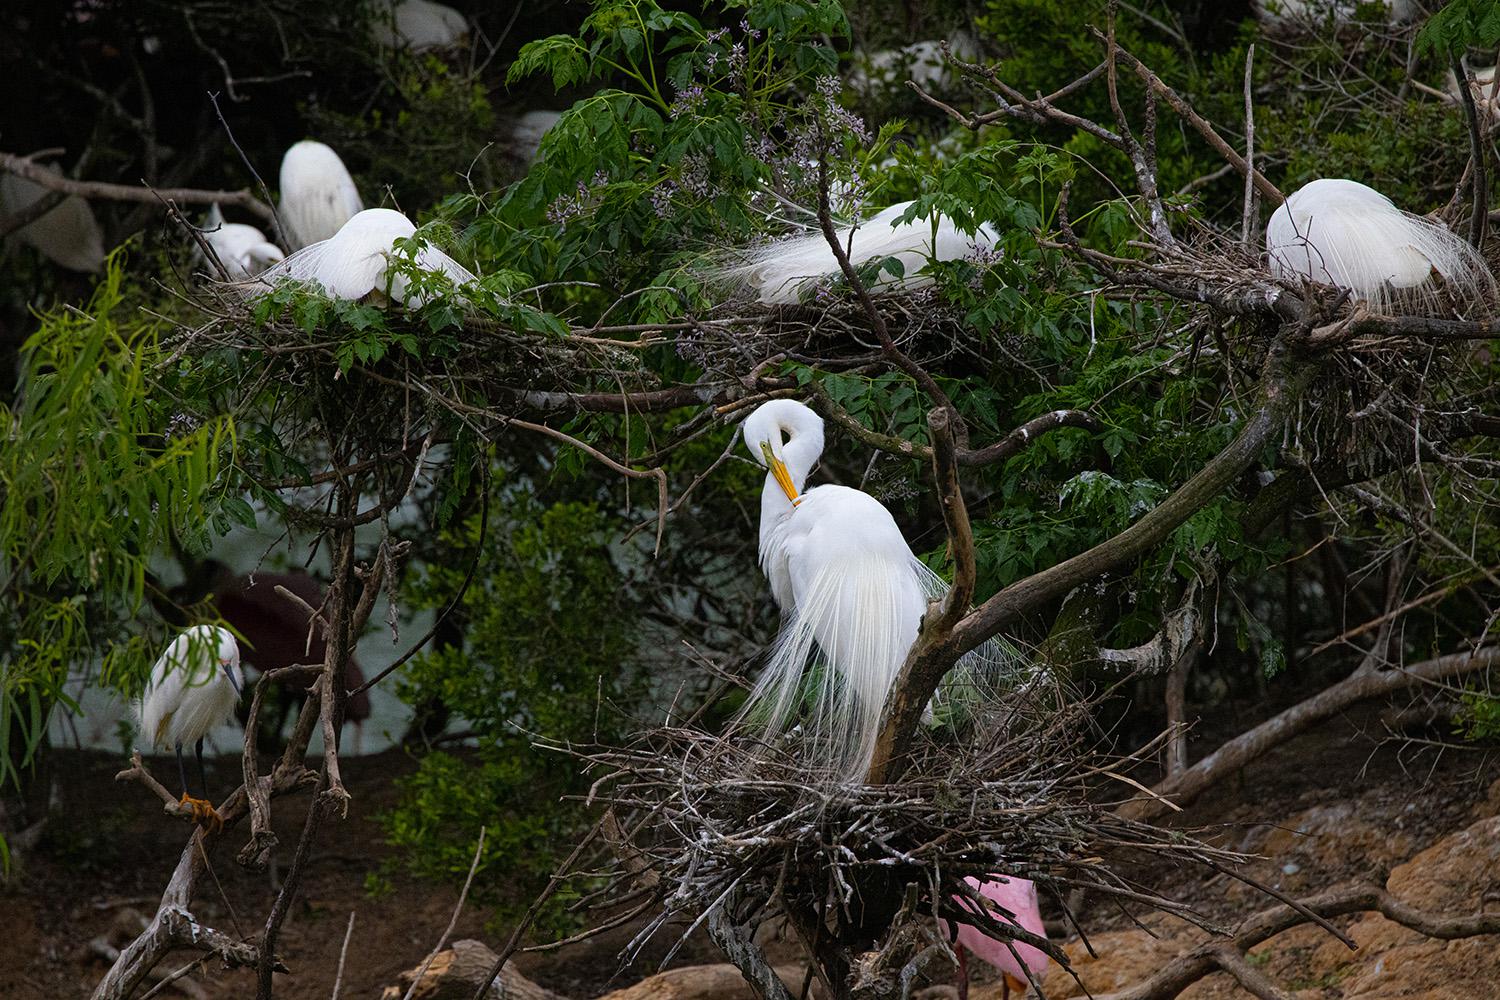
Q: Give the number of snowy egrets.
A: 1